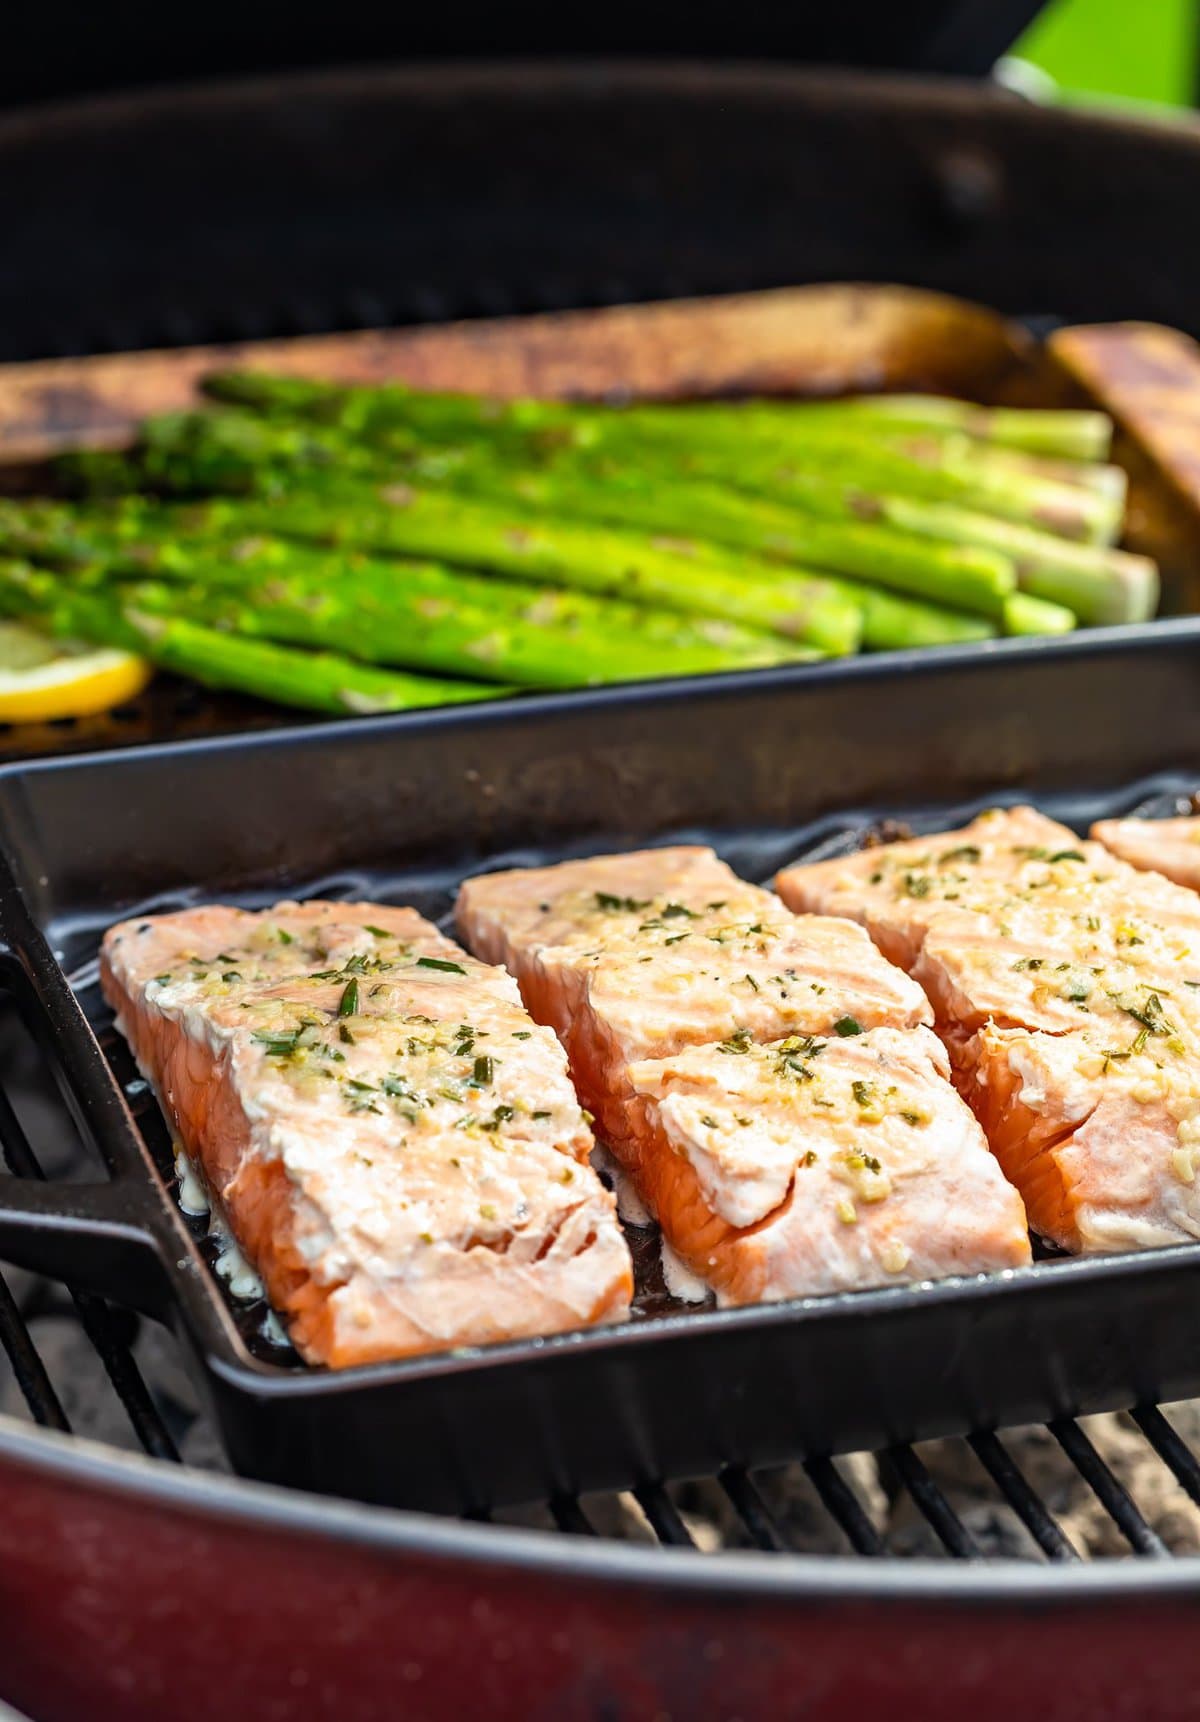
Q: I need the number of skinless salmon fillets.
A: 4